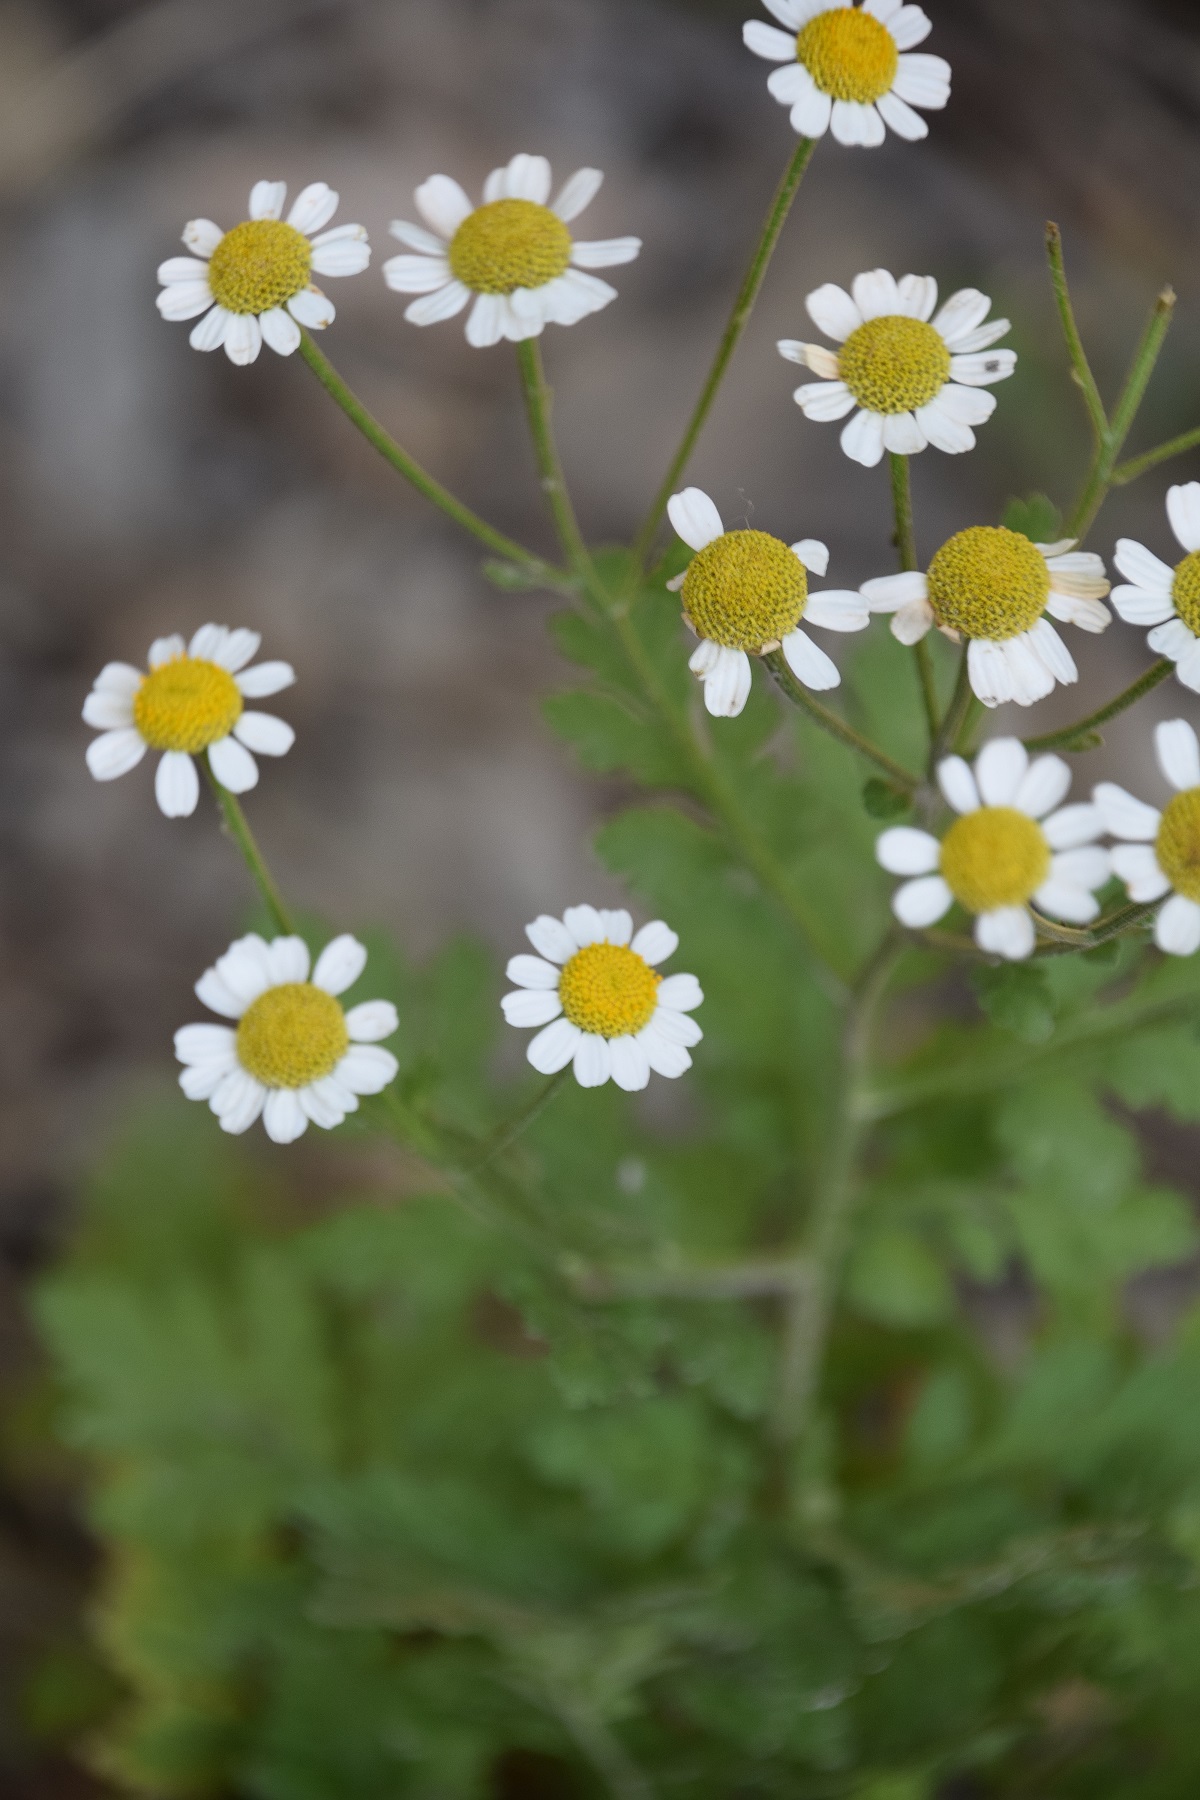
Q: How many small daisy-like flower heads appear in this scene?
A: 12